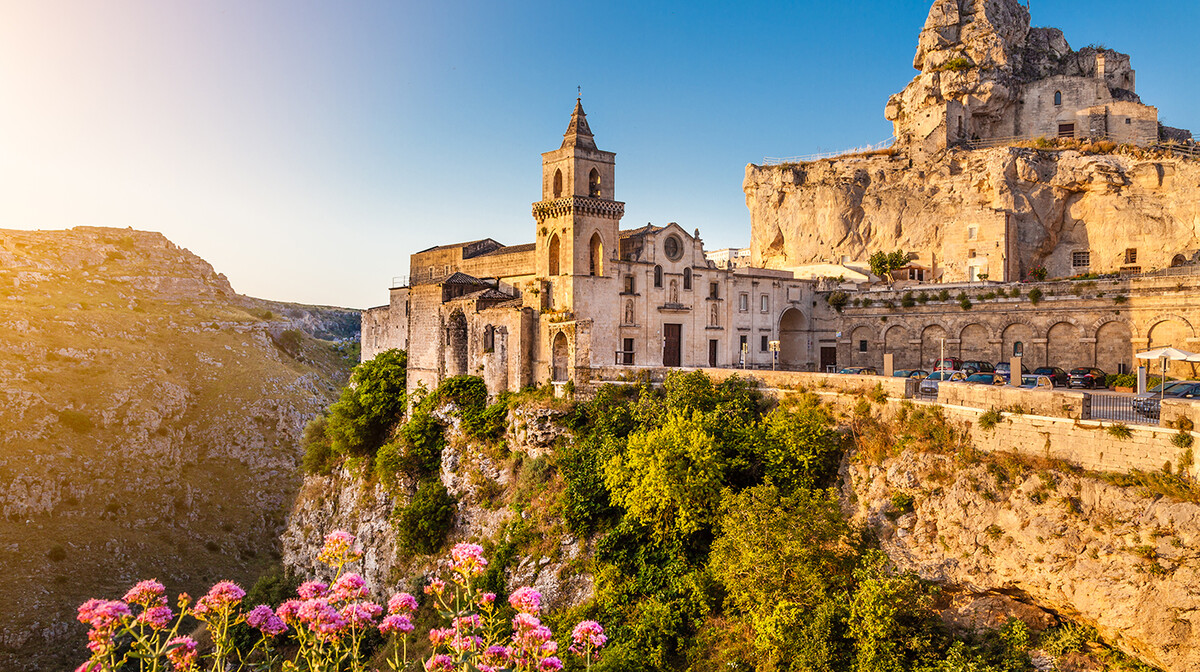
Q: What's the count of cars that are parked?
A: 12